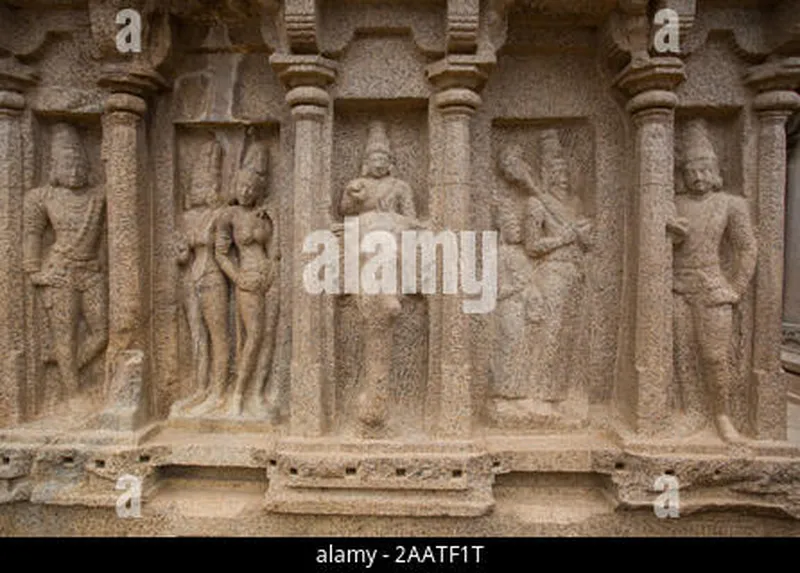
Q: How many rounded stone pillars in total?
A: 6